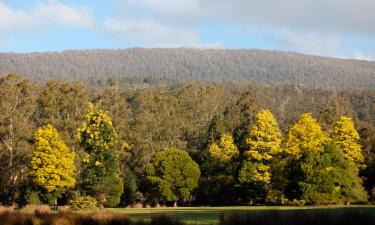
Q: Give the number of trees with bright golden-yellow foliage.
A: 6